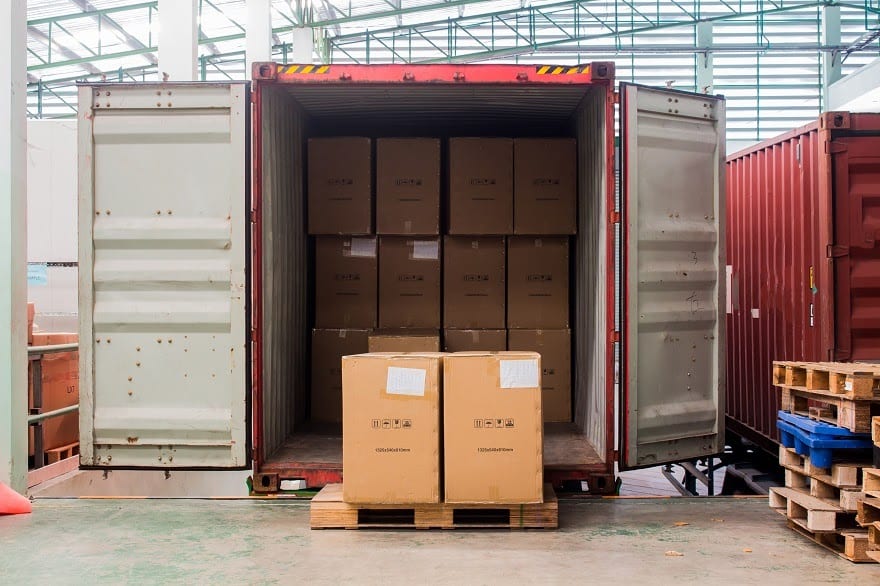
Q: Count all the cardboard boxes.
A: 14